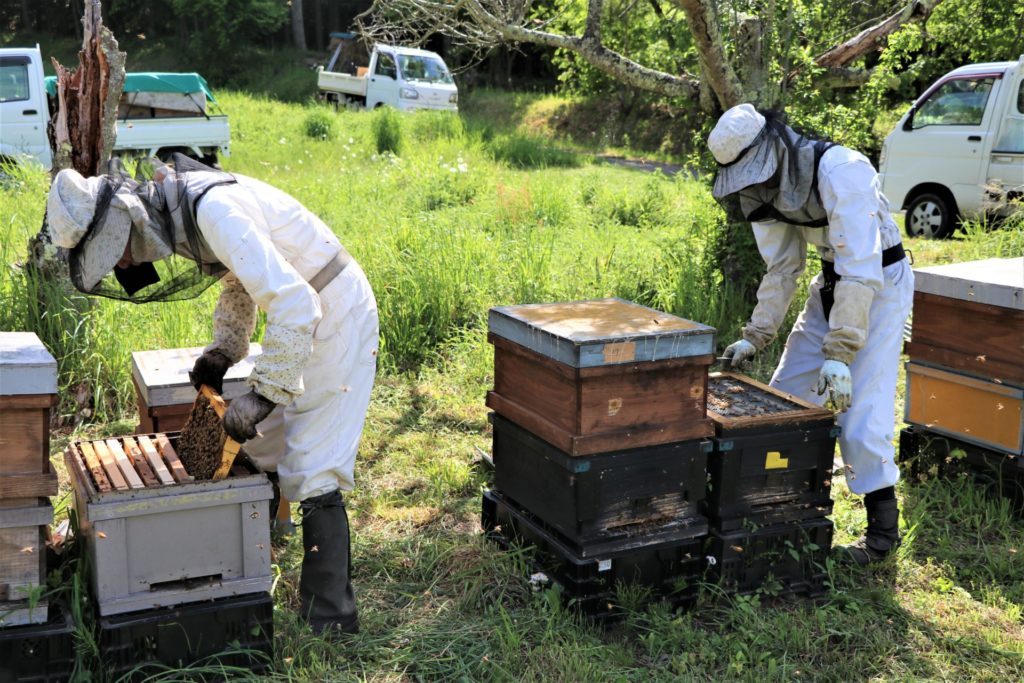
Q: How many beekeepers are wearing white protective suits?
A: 2